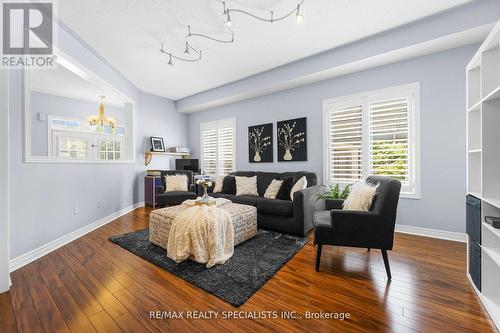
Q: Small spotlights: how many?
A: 4